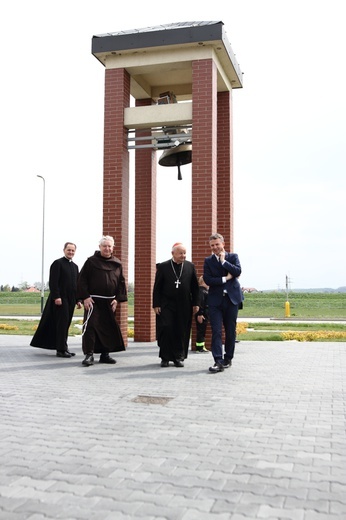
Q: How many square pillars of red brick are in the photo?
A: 4